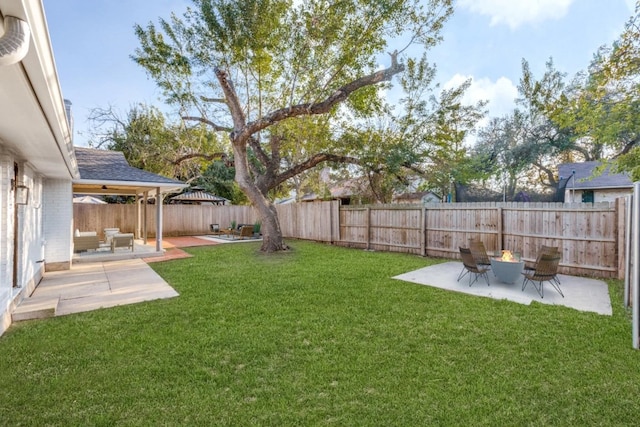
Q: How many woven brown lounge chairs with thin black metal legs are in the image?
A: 4